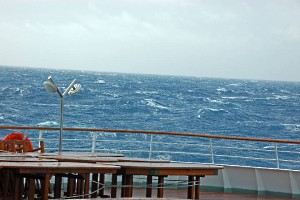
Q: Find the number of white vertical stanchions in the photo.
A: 5